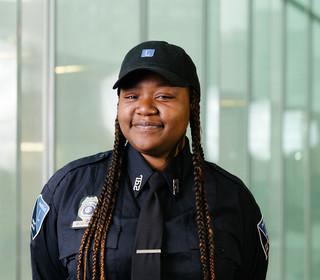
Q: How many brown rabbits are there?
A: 0